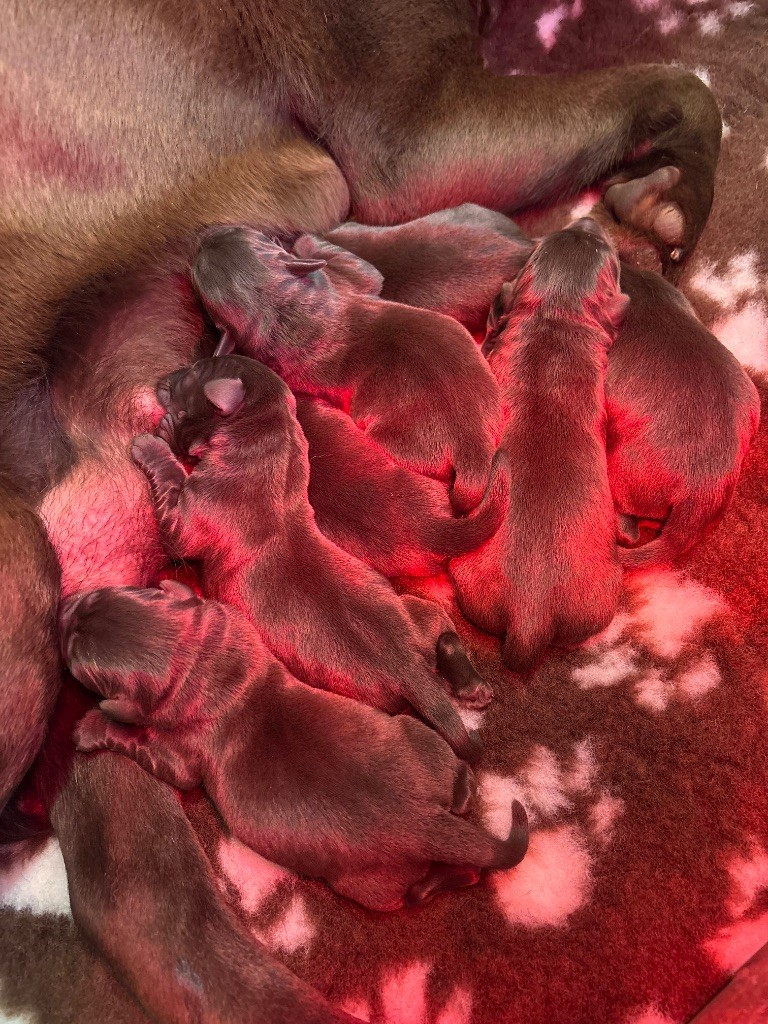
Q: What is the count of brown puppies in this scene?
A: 7